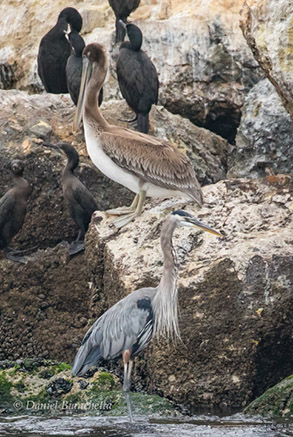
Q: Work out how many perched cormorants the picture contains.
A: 6